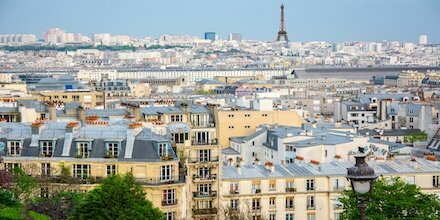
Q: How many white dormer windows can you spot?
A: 5